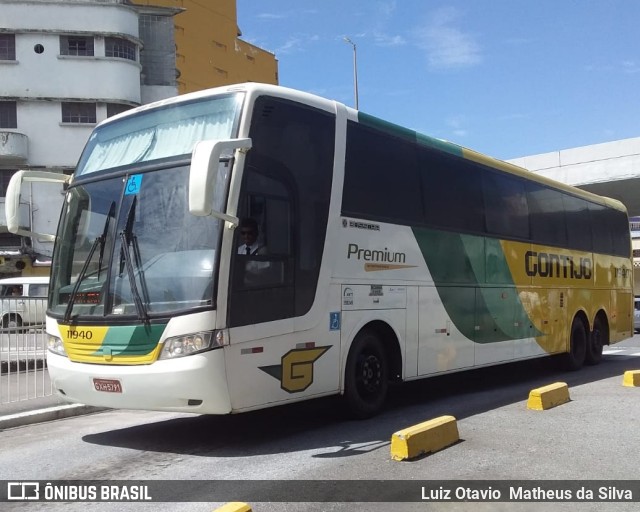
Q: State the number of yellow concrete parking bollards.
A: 4